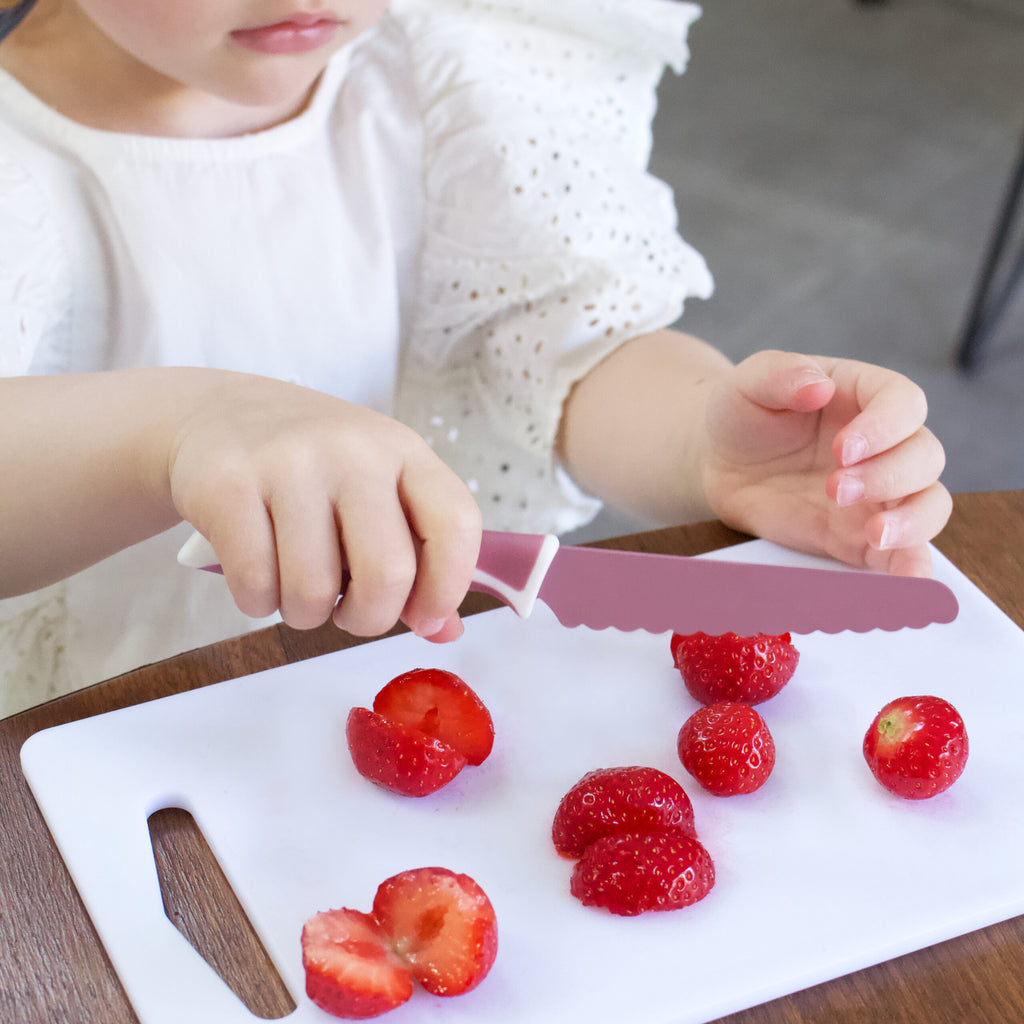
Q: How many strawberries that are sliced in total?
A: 4